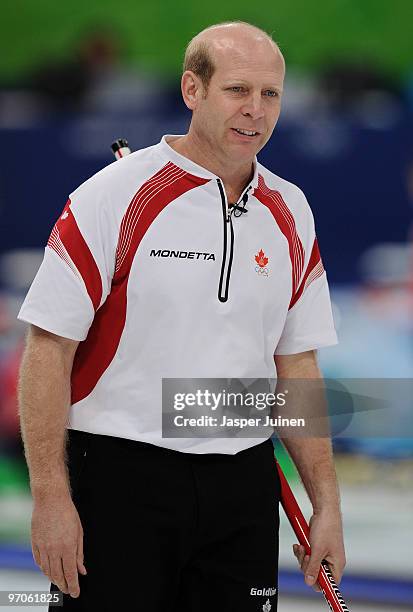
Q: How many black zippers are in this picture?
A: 1